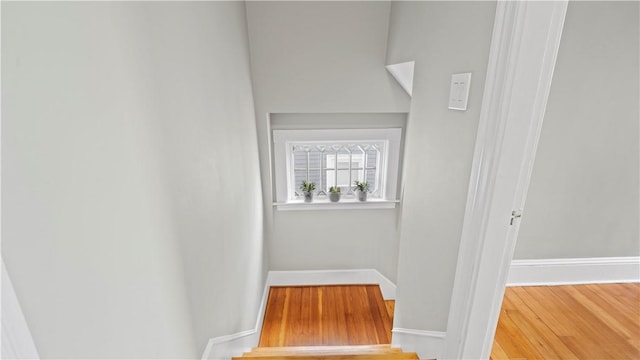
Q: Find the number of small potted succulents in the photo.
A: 3